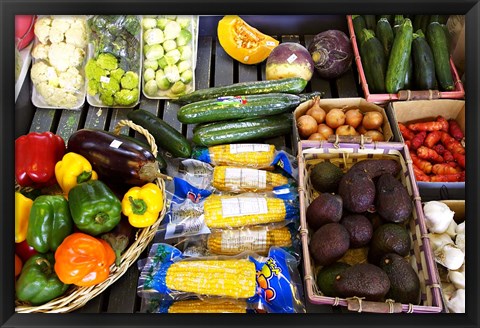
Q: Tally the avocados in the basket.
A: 11